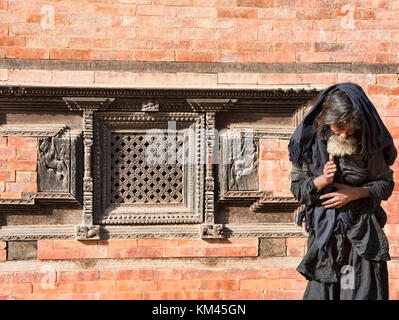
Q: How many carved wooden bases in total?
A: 2